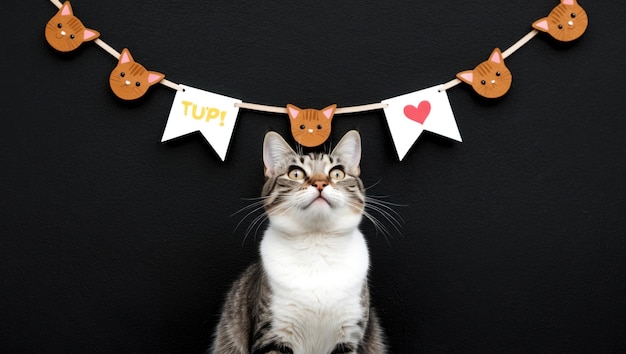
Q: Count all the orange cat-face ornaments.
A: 5